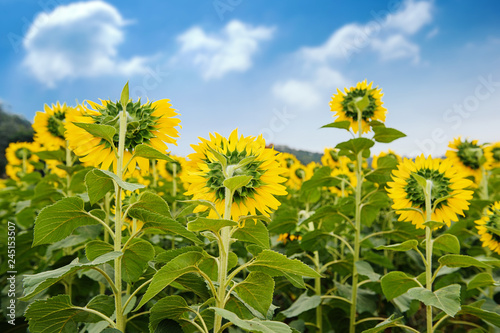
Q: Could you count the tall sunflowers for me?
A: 4